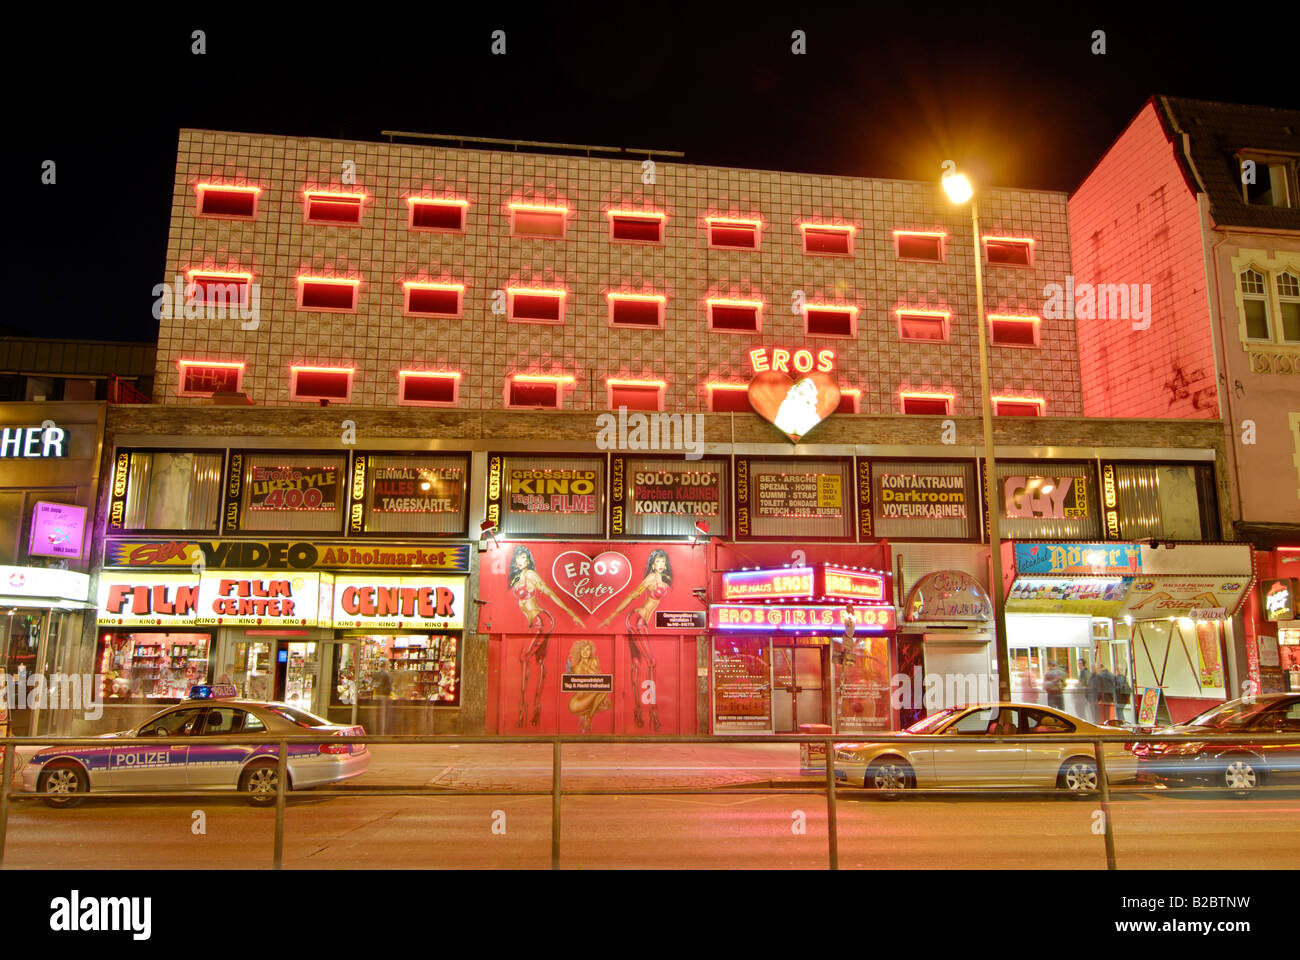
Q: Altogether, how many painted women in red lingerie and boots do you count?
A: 2